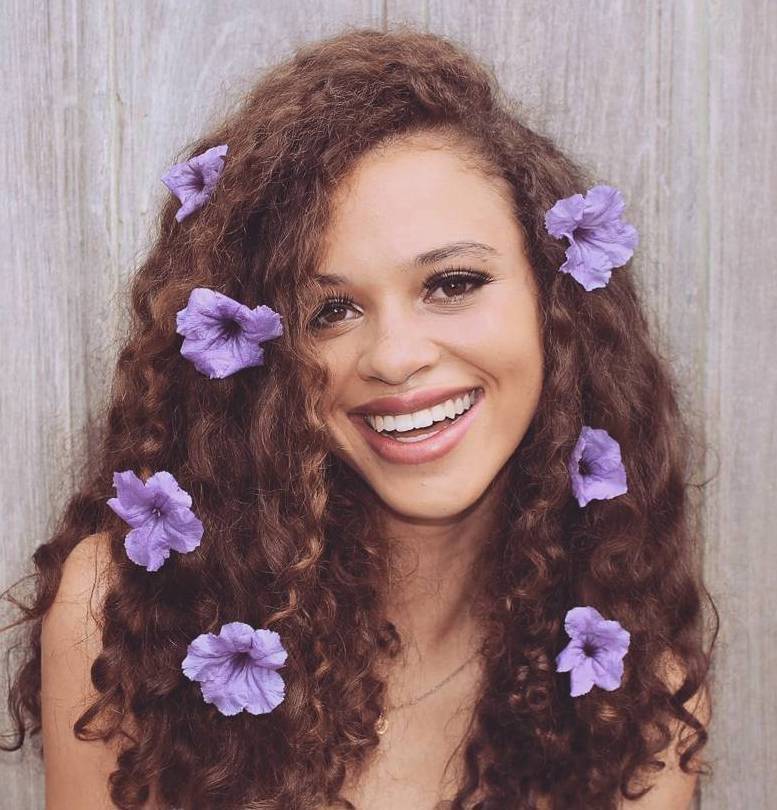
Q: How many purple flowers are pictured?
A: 7